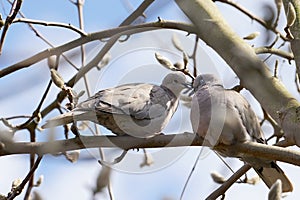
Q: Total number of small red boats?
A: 0